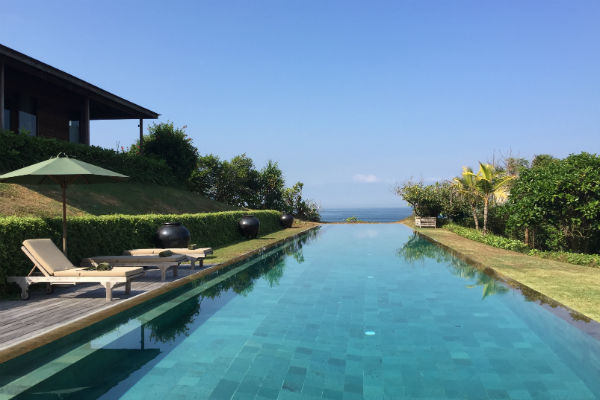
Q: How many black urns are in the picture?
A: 3